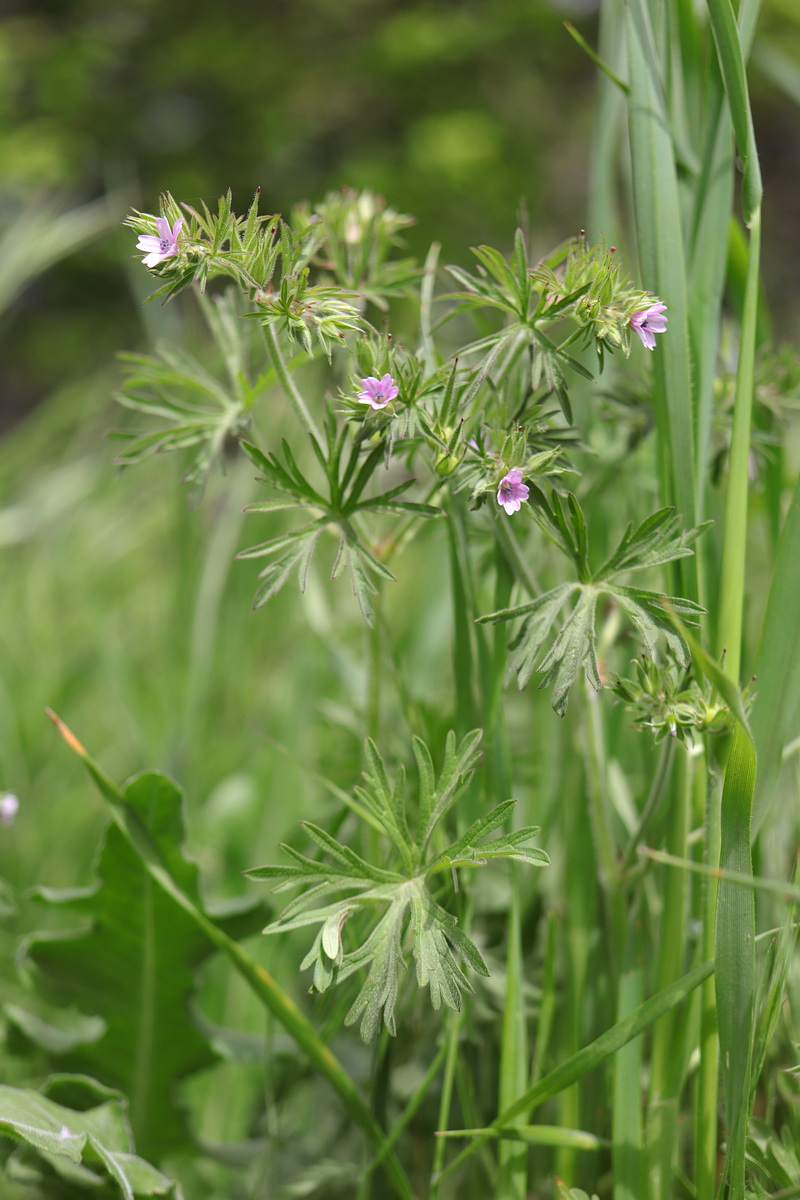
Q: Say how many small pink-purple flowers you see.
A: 4